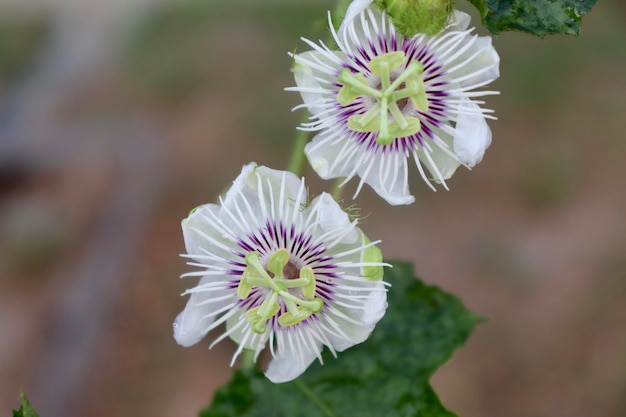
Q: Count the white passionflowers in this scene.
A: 2